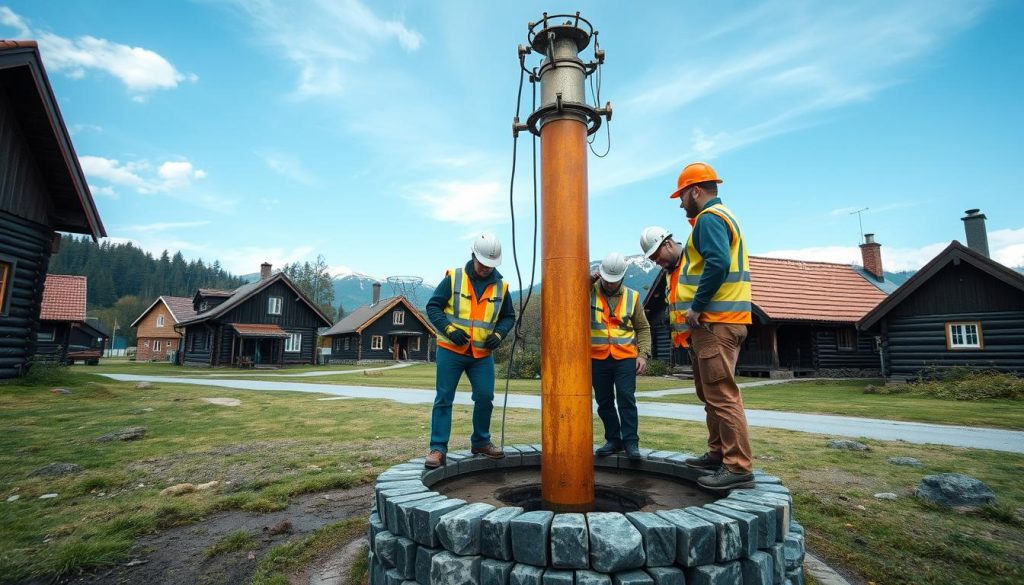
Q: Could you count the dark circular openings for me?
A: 1